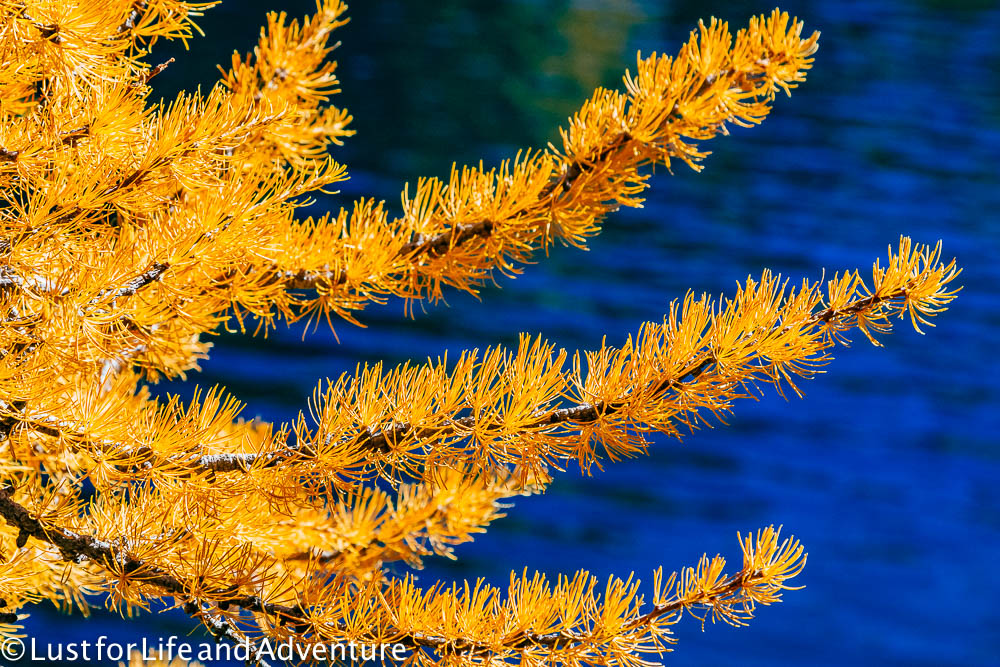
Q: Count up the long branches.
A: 3